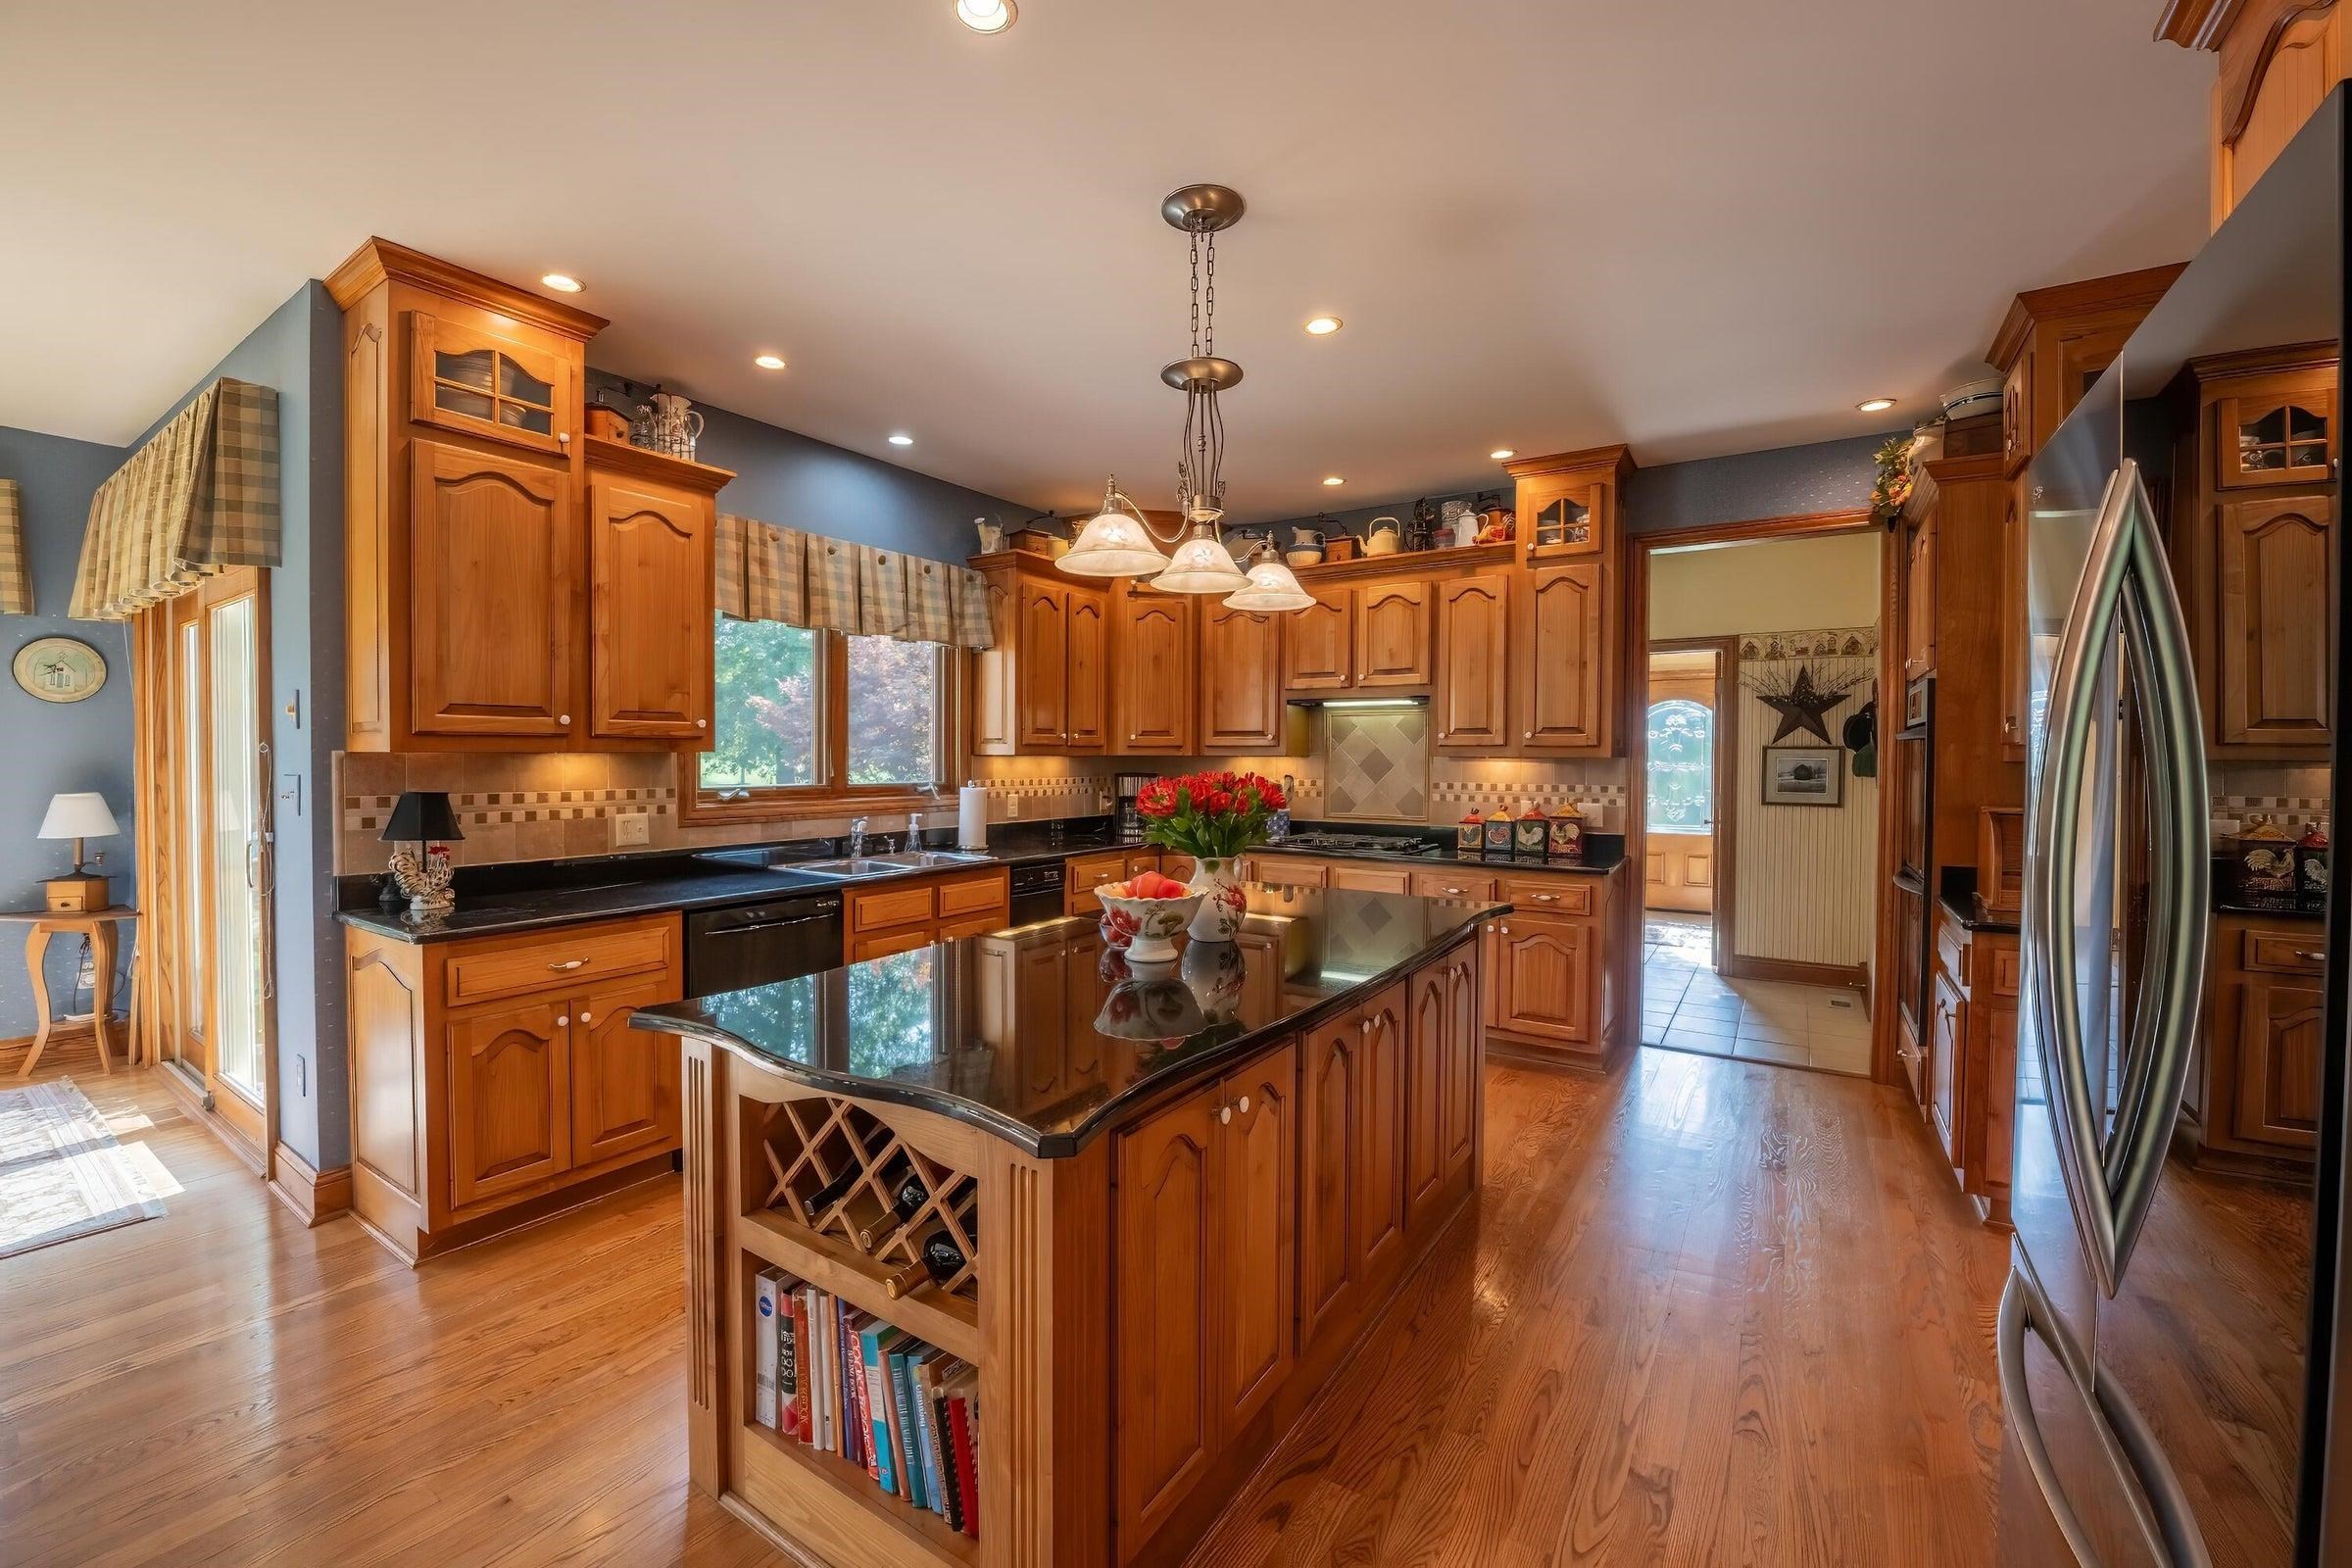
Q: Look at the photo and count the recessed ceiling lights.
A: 8